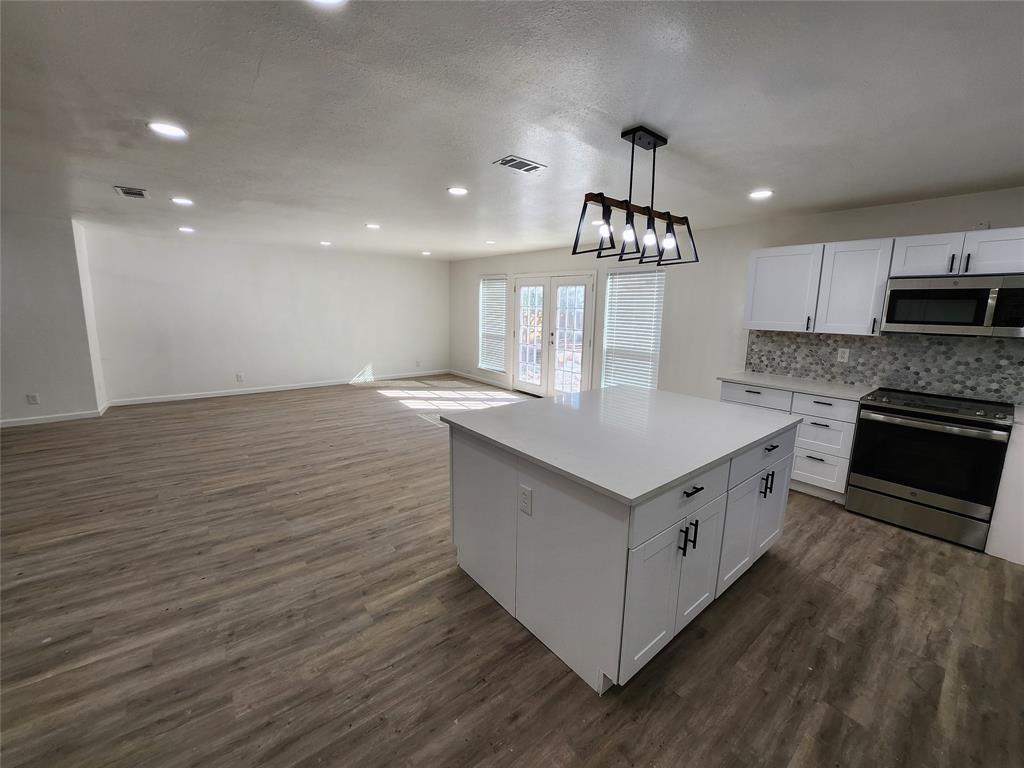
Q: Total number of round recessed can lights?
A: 11